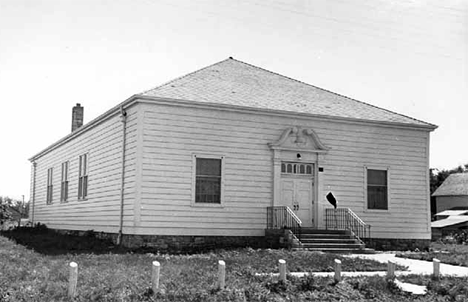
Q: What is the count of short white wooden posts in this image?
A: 7